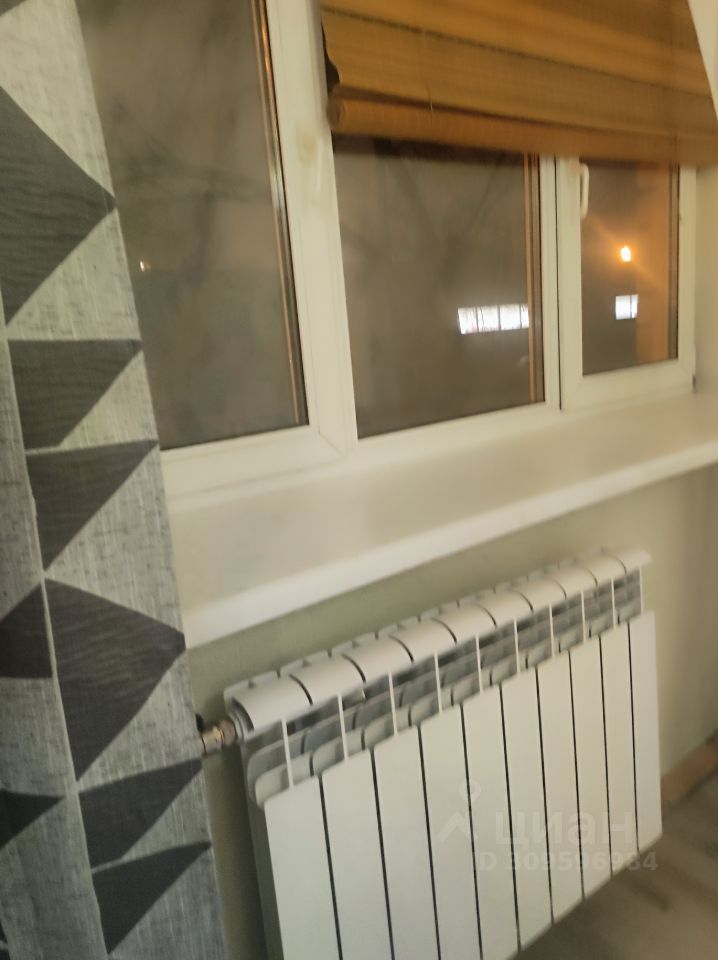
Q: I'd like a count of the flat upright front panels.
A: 10